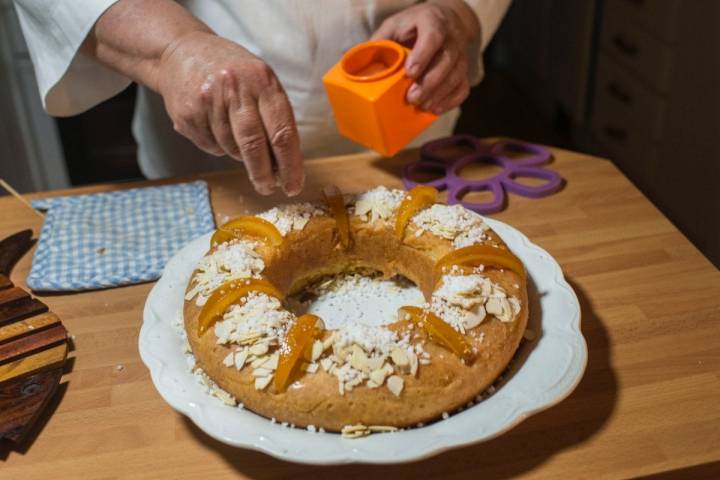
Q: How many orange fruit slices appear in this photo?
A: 7